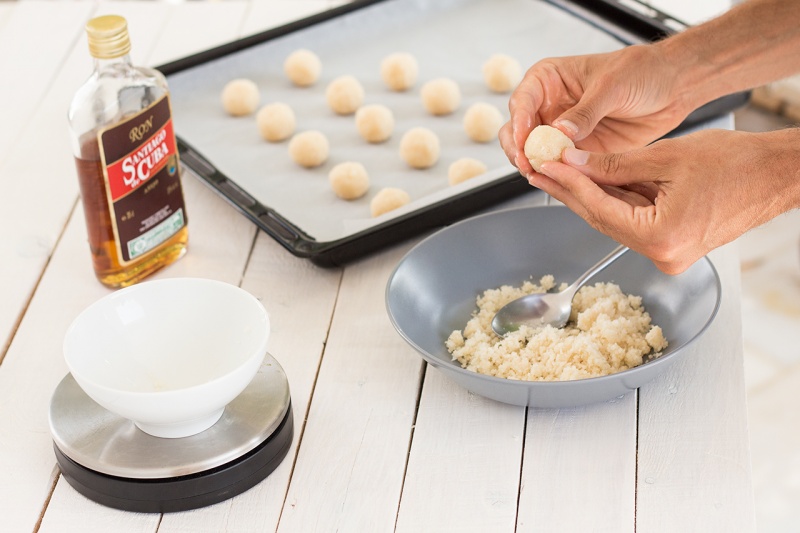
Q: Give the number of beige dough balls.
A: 15